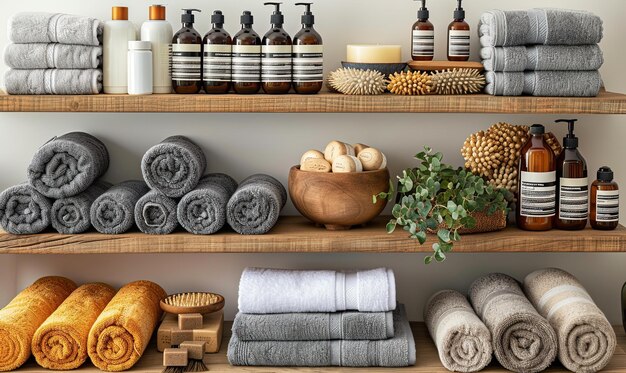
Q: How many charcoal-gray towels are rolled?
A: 8